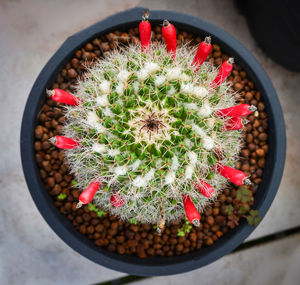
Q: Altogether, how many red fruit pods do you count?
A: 13